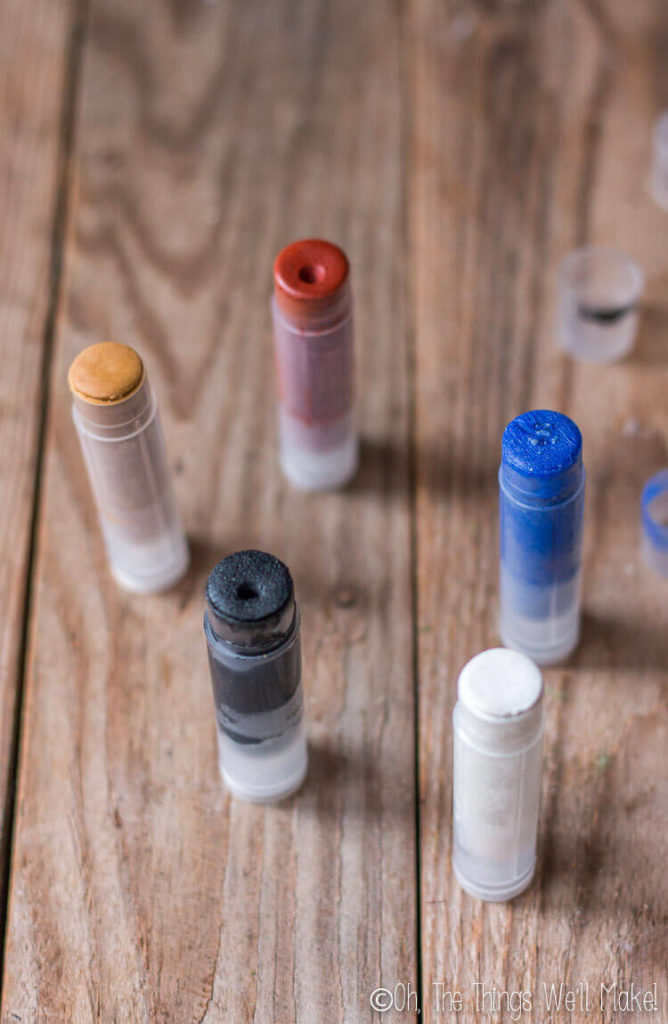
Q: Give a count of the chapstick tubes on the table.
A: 5